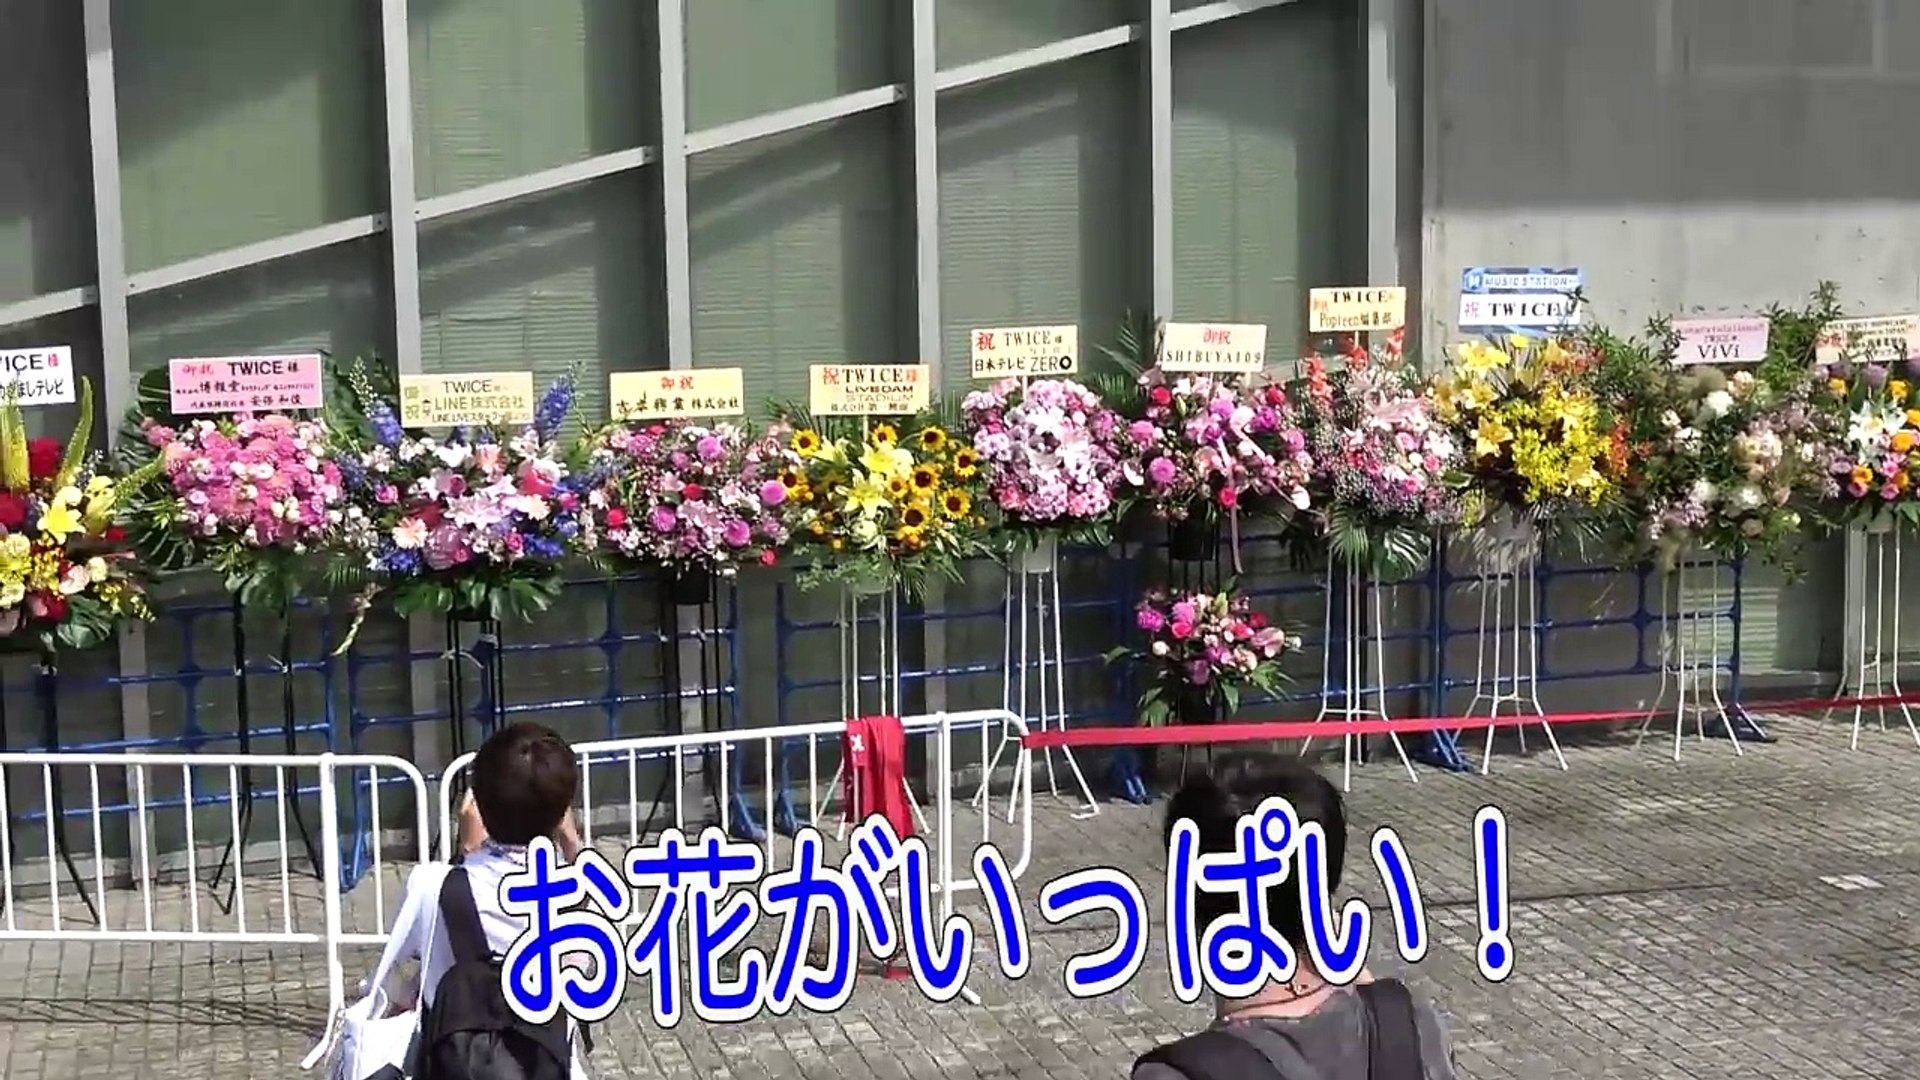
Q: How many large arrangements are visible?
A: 11